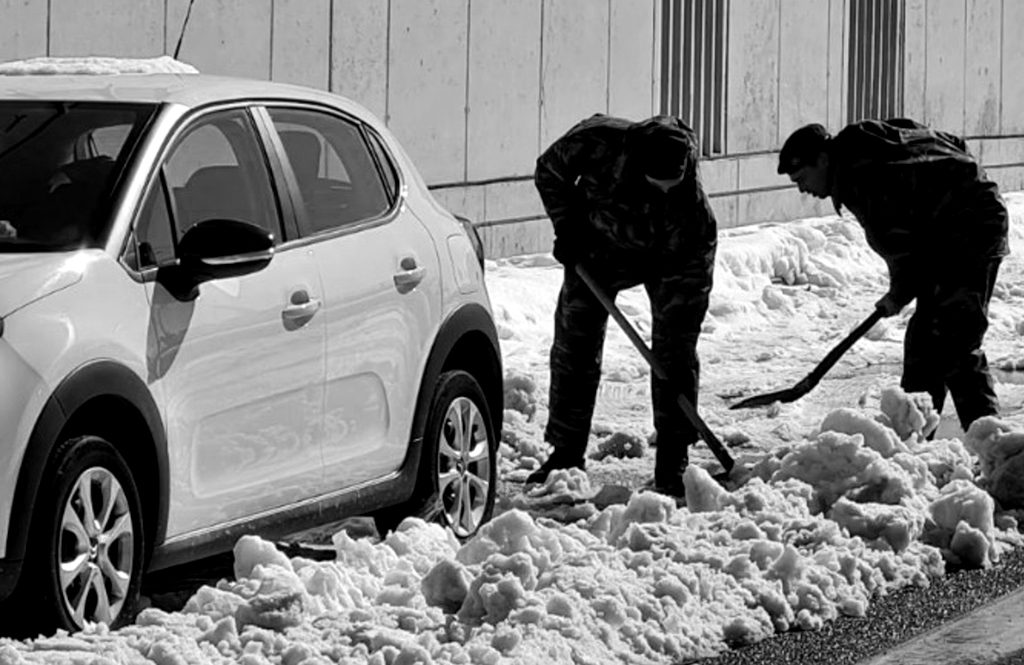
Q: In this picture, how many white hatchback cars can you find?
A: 1